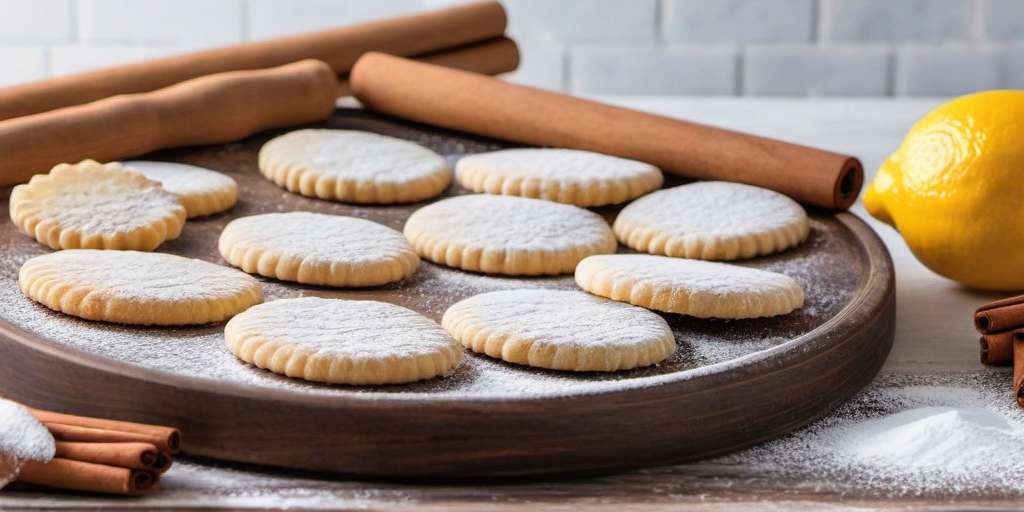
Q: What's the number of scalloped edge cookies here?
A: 11